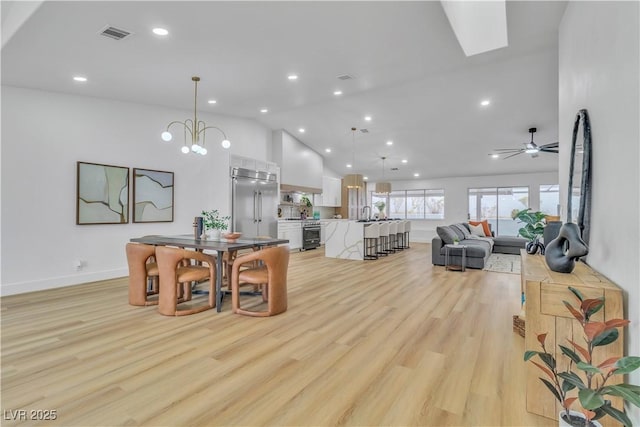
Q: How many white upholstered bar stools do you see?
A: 5